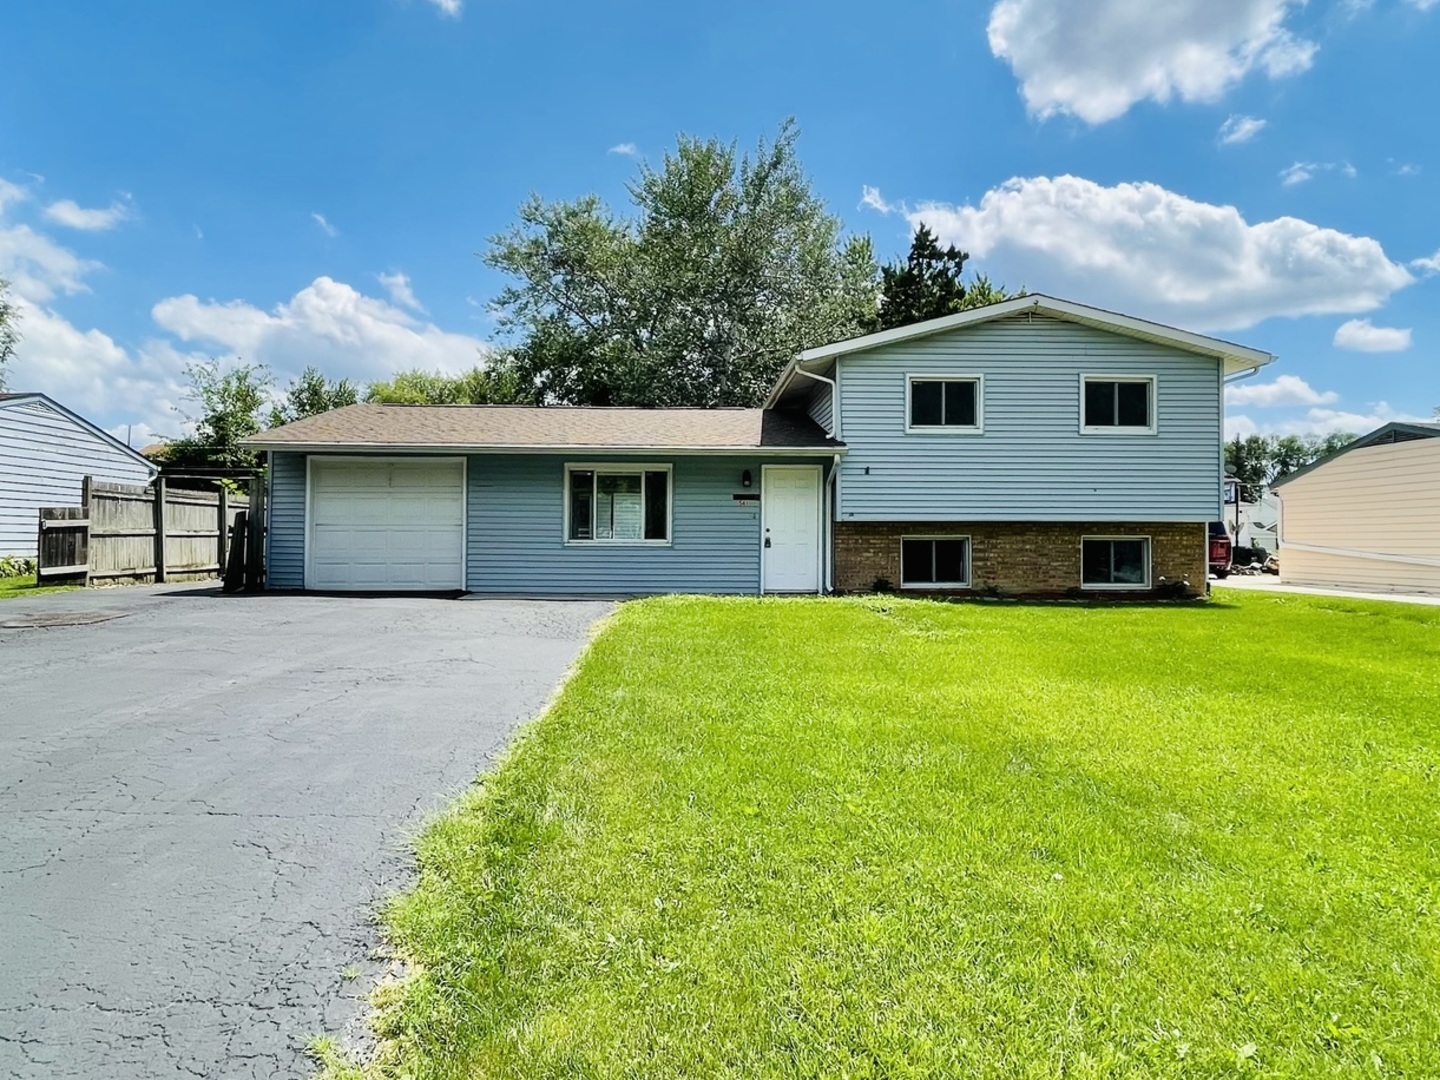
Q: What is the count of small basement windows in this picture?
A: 2